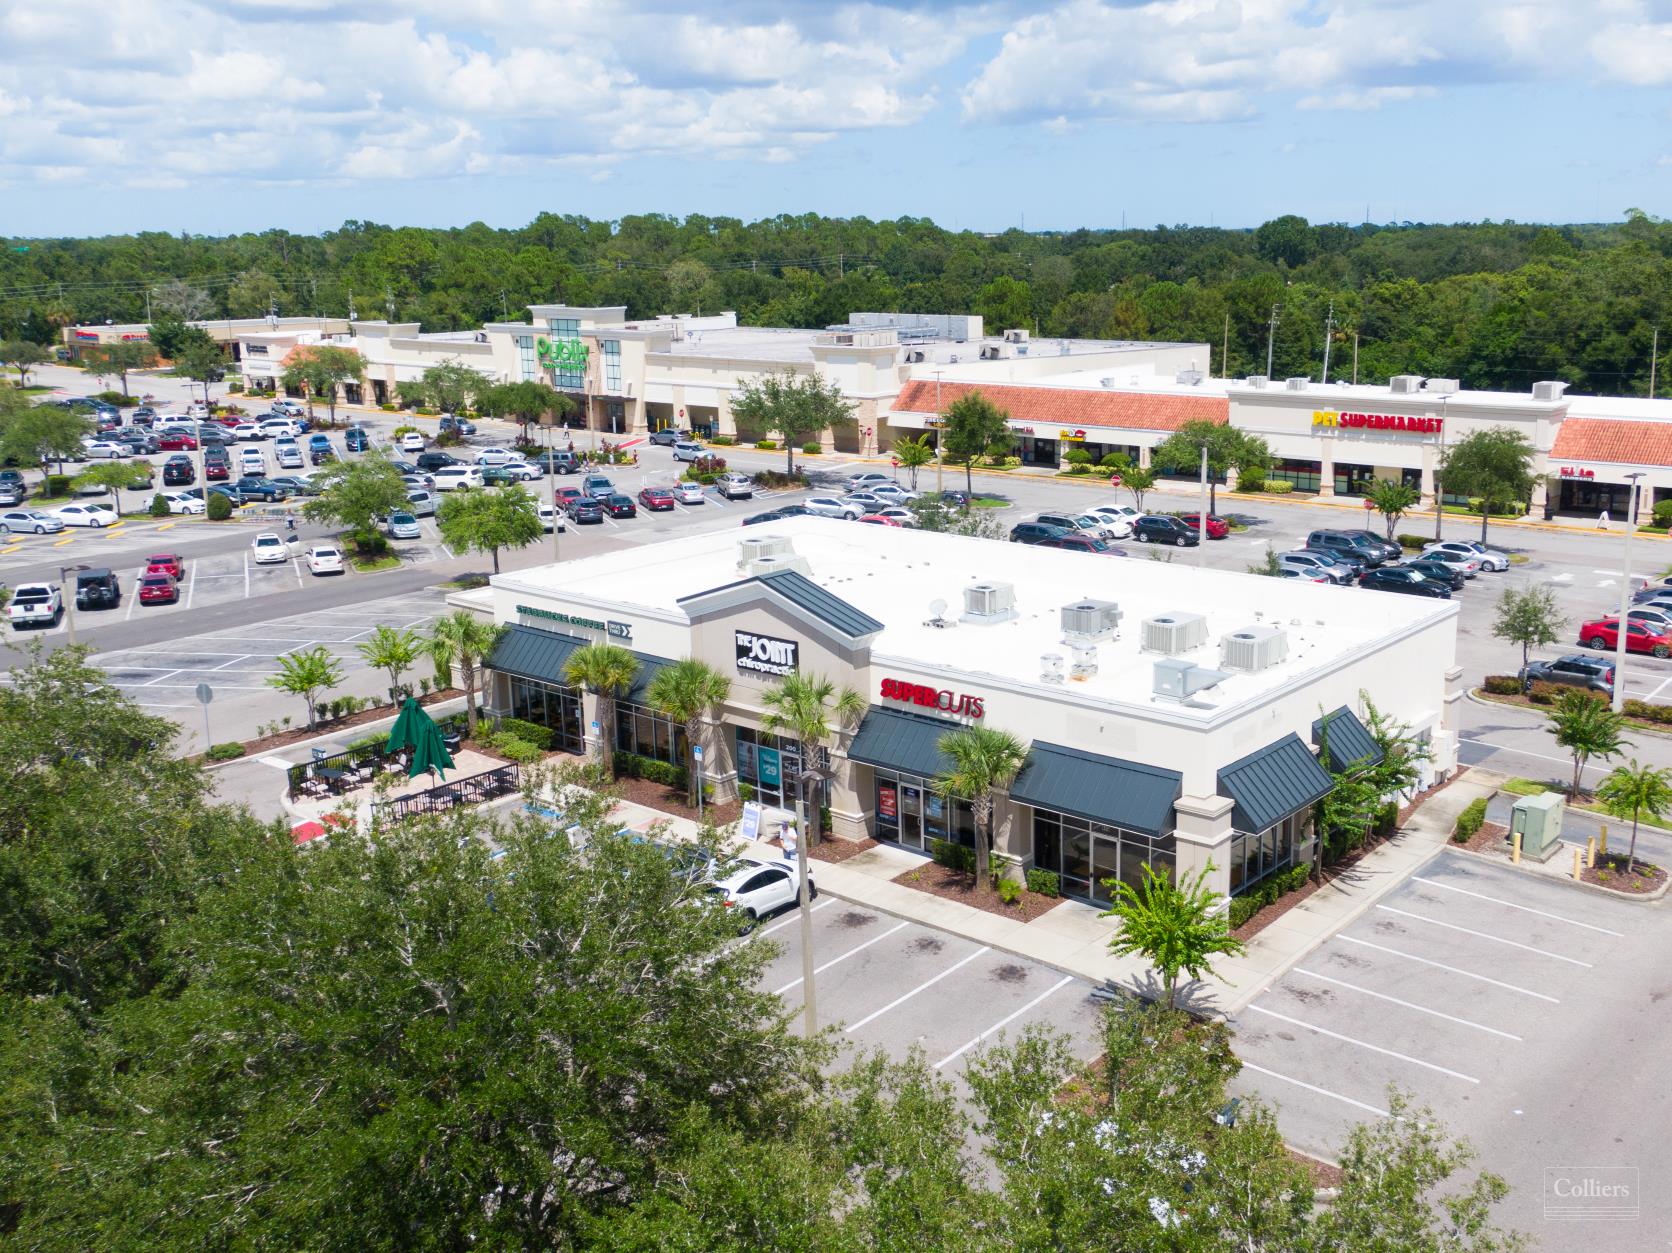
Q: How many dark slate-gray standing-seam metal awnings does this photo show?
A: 6